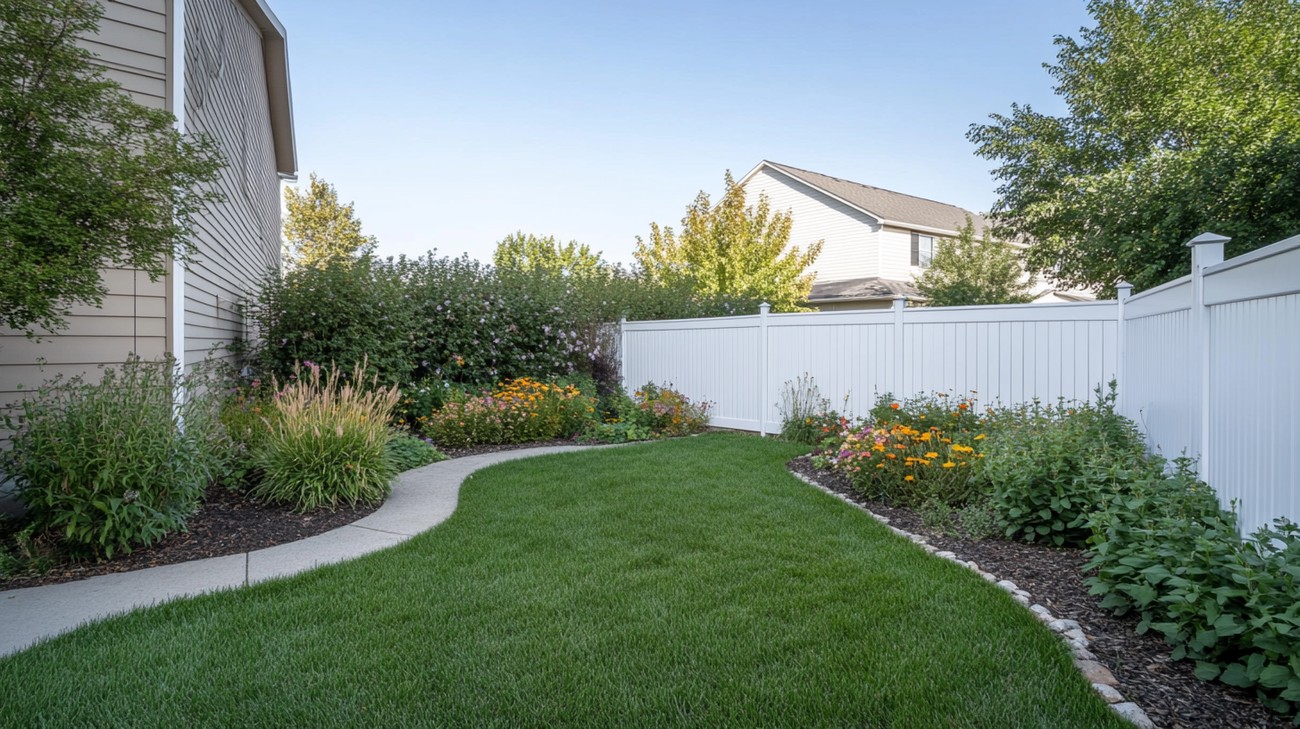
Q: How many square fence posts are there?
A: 5